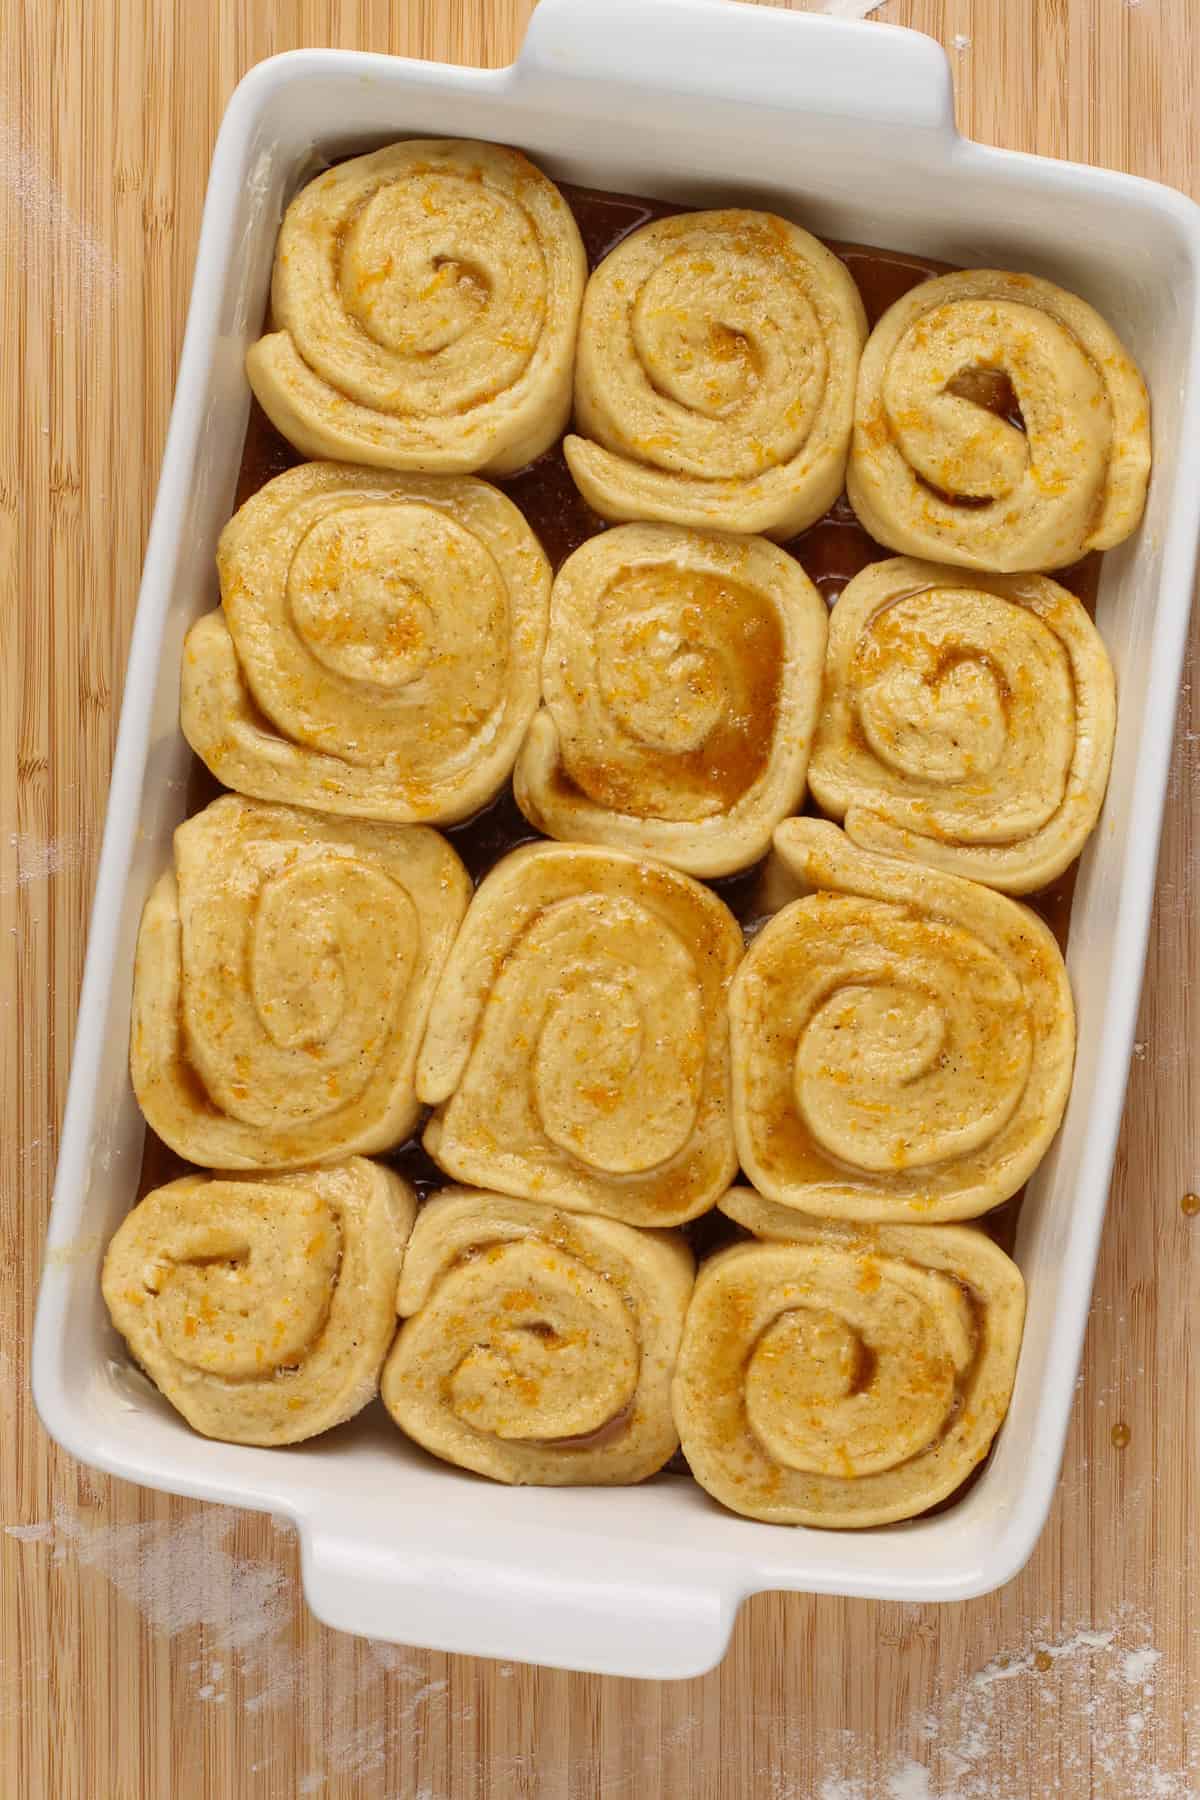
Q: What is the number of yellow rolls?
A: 12